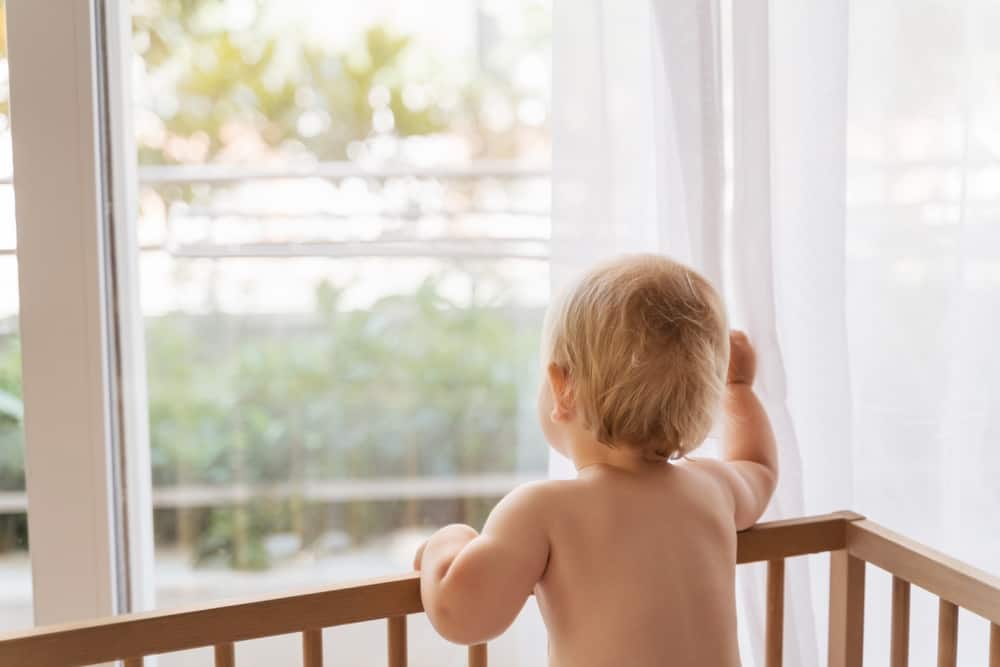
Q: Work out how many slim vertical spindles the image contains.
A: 9